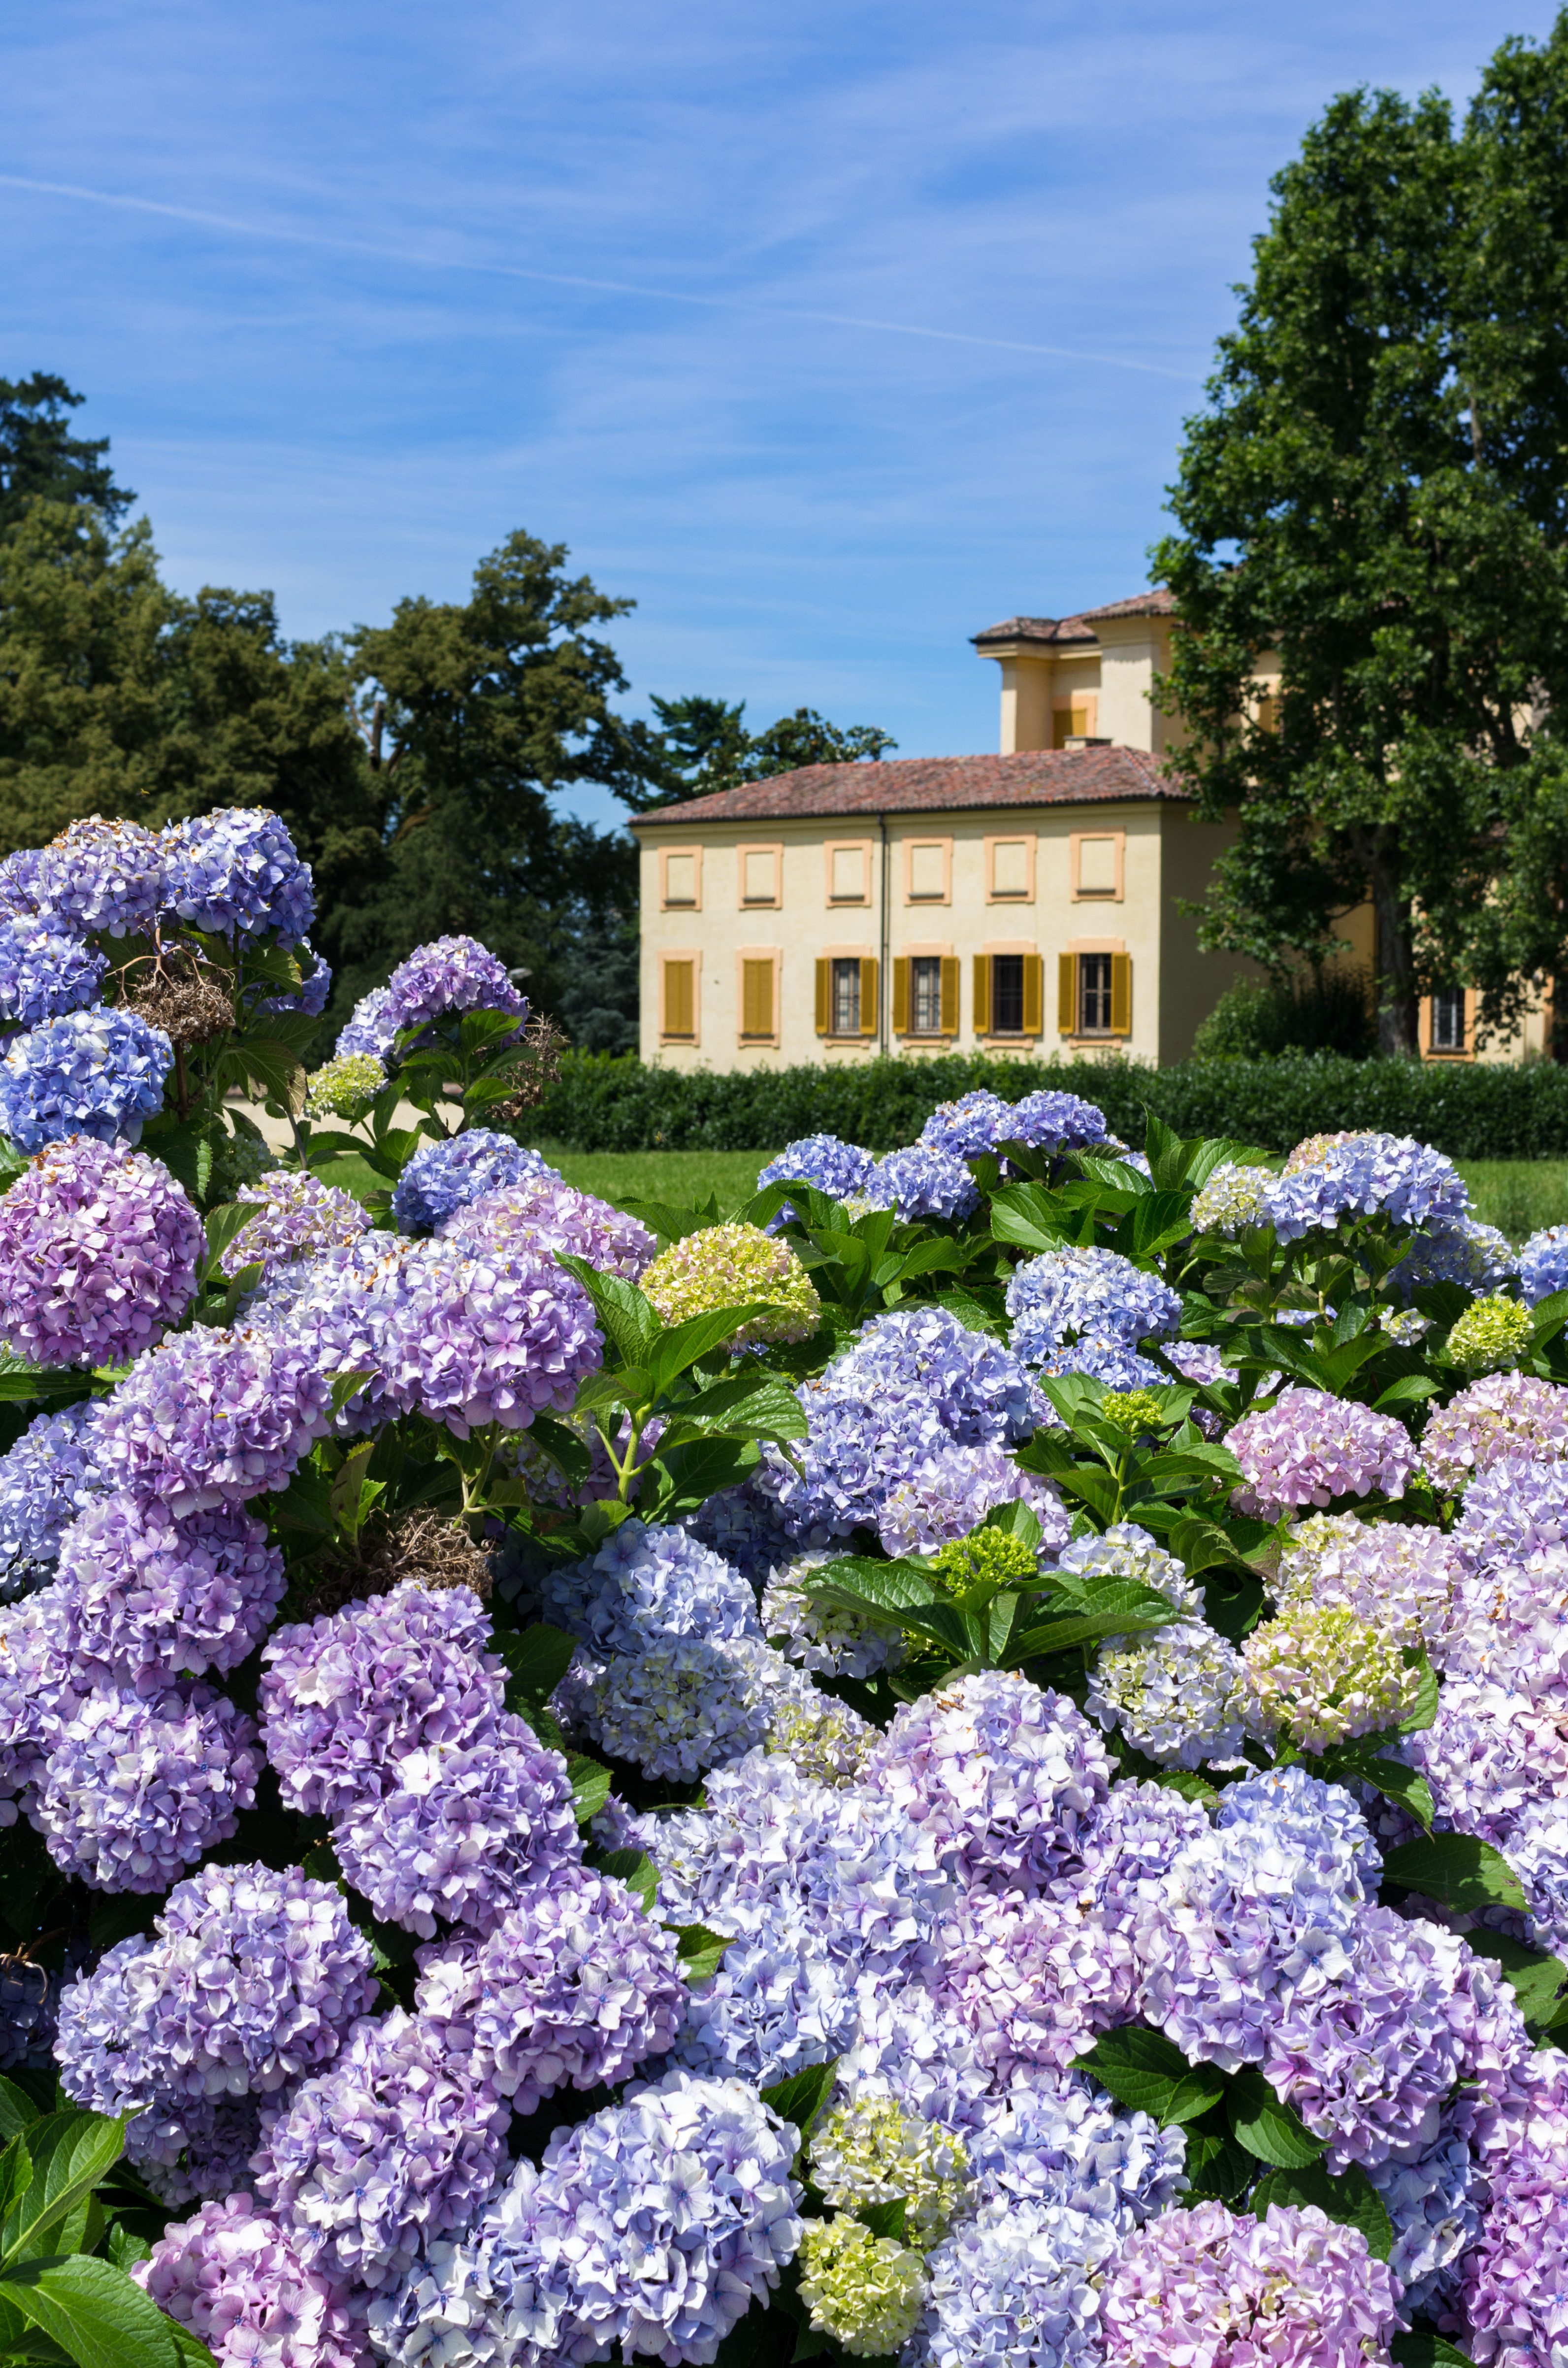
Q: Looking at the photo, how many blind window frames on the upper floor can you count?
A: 6